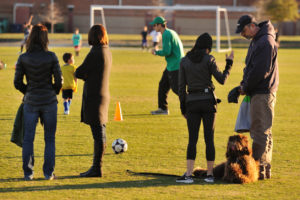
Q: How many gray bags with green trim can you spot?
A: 1